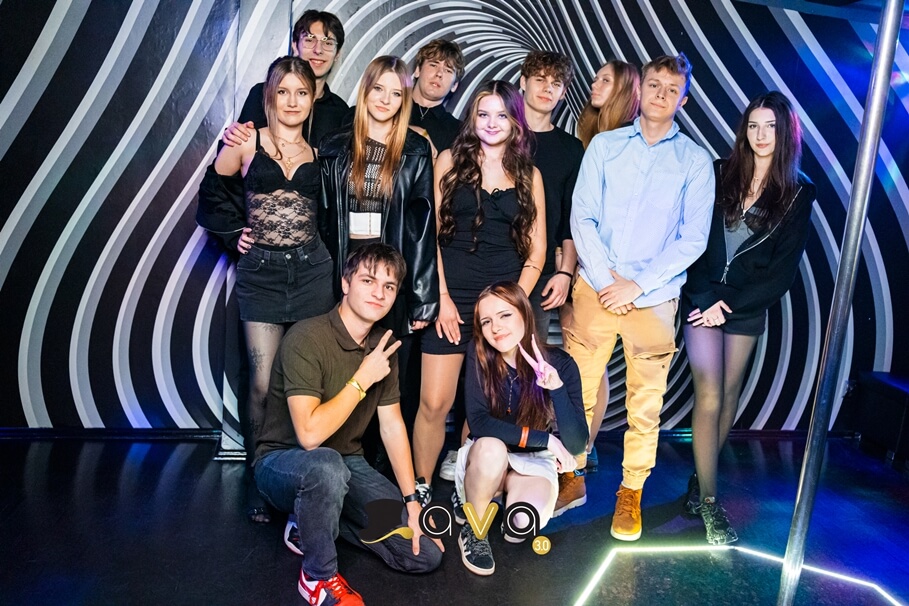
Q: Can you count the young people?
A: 11